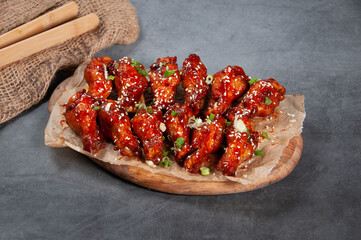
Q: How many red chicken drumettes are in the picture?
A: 12